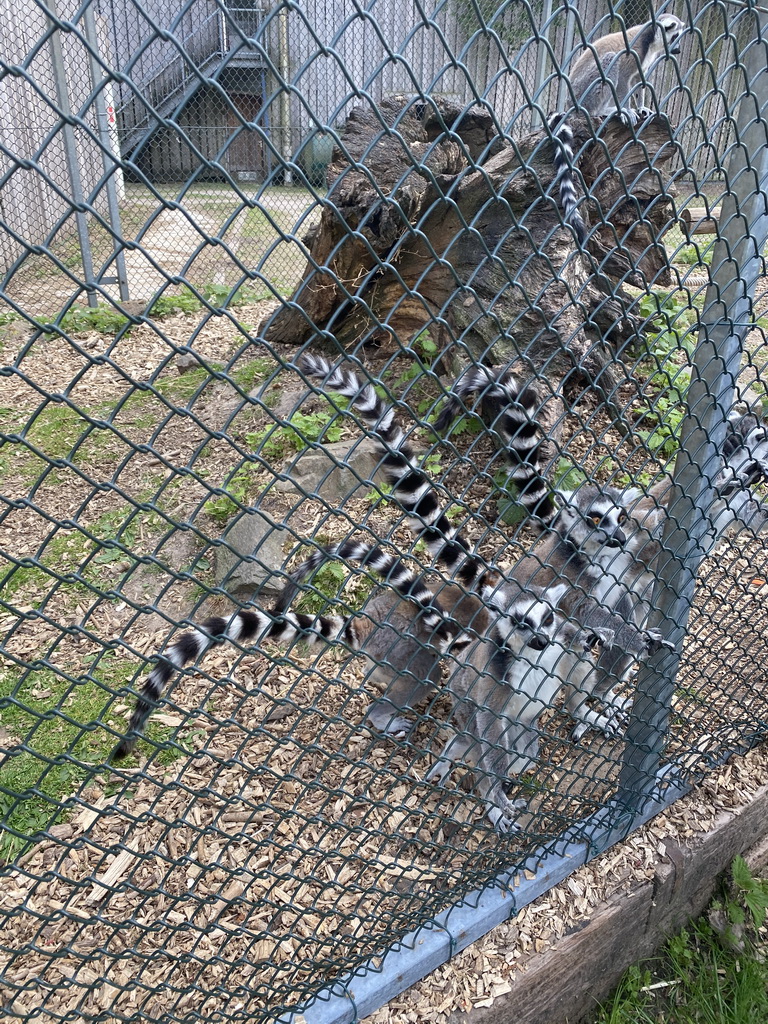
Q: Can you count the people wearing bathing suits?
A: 0